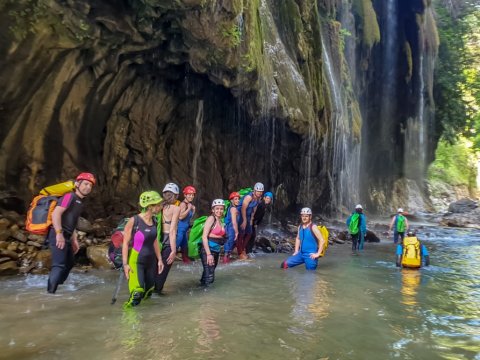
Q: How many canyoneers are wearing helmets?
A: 12